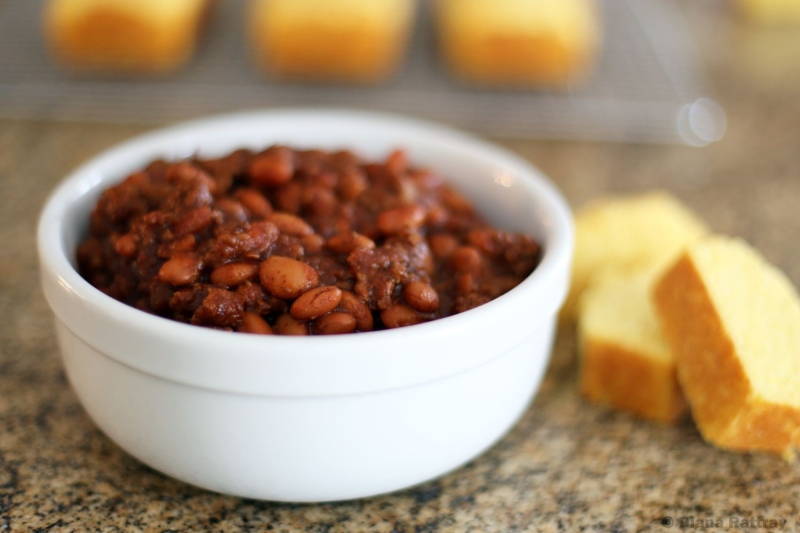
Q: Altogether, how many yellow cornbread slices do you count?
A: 3